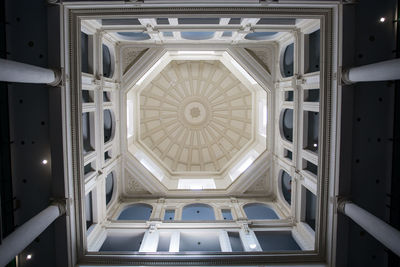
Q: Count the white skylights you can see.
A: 8